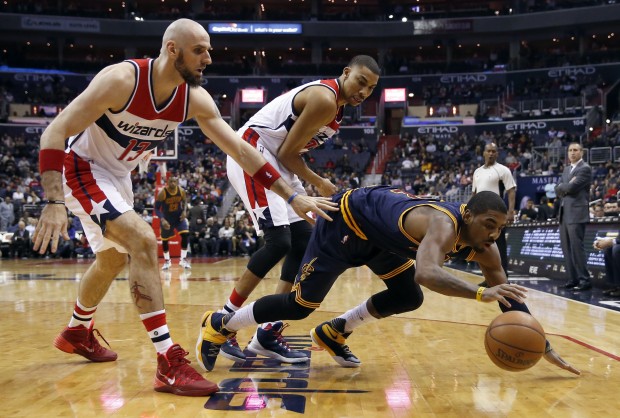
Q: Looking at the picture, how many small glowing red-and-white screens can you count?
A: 2